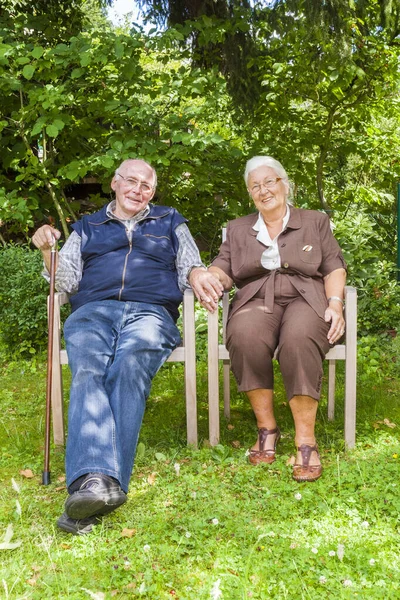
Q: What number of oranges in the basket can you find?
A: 0